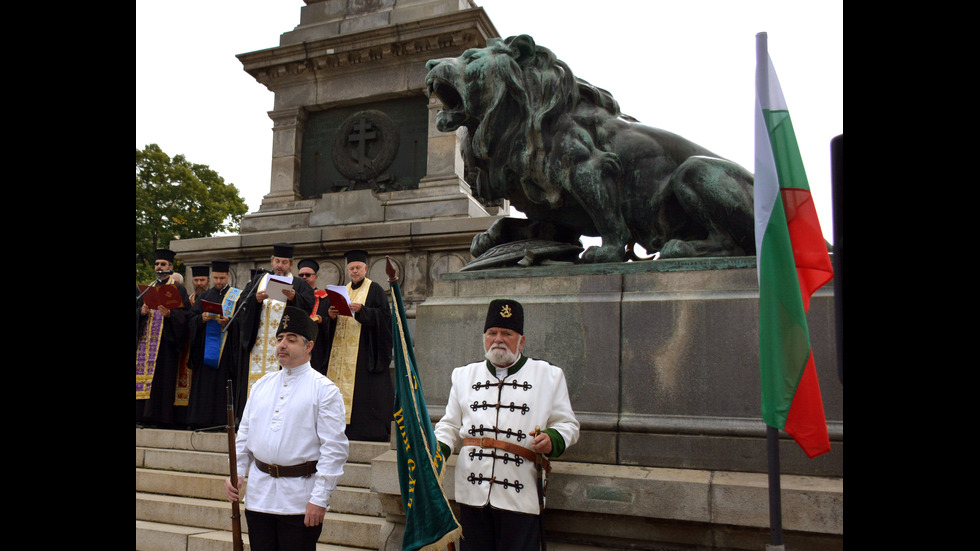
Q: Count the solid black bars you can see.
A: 2